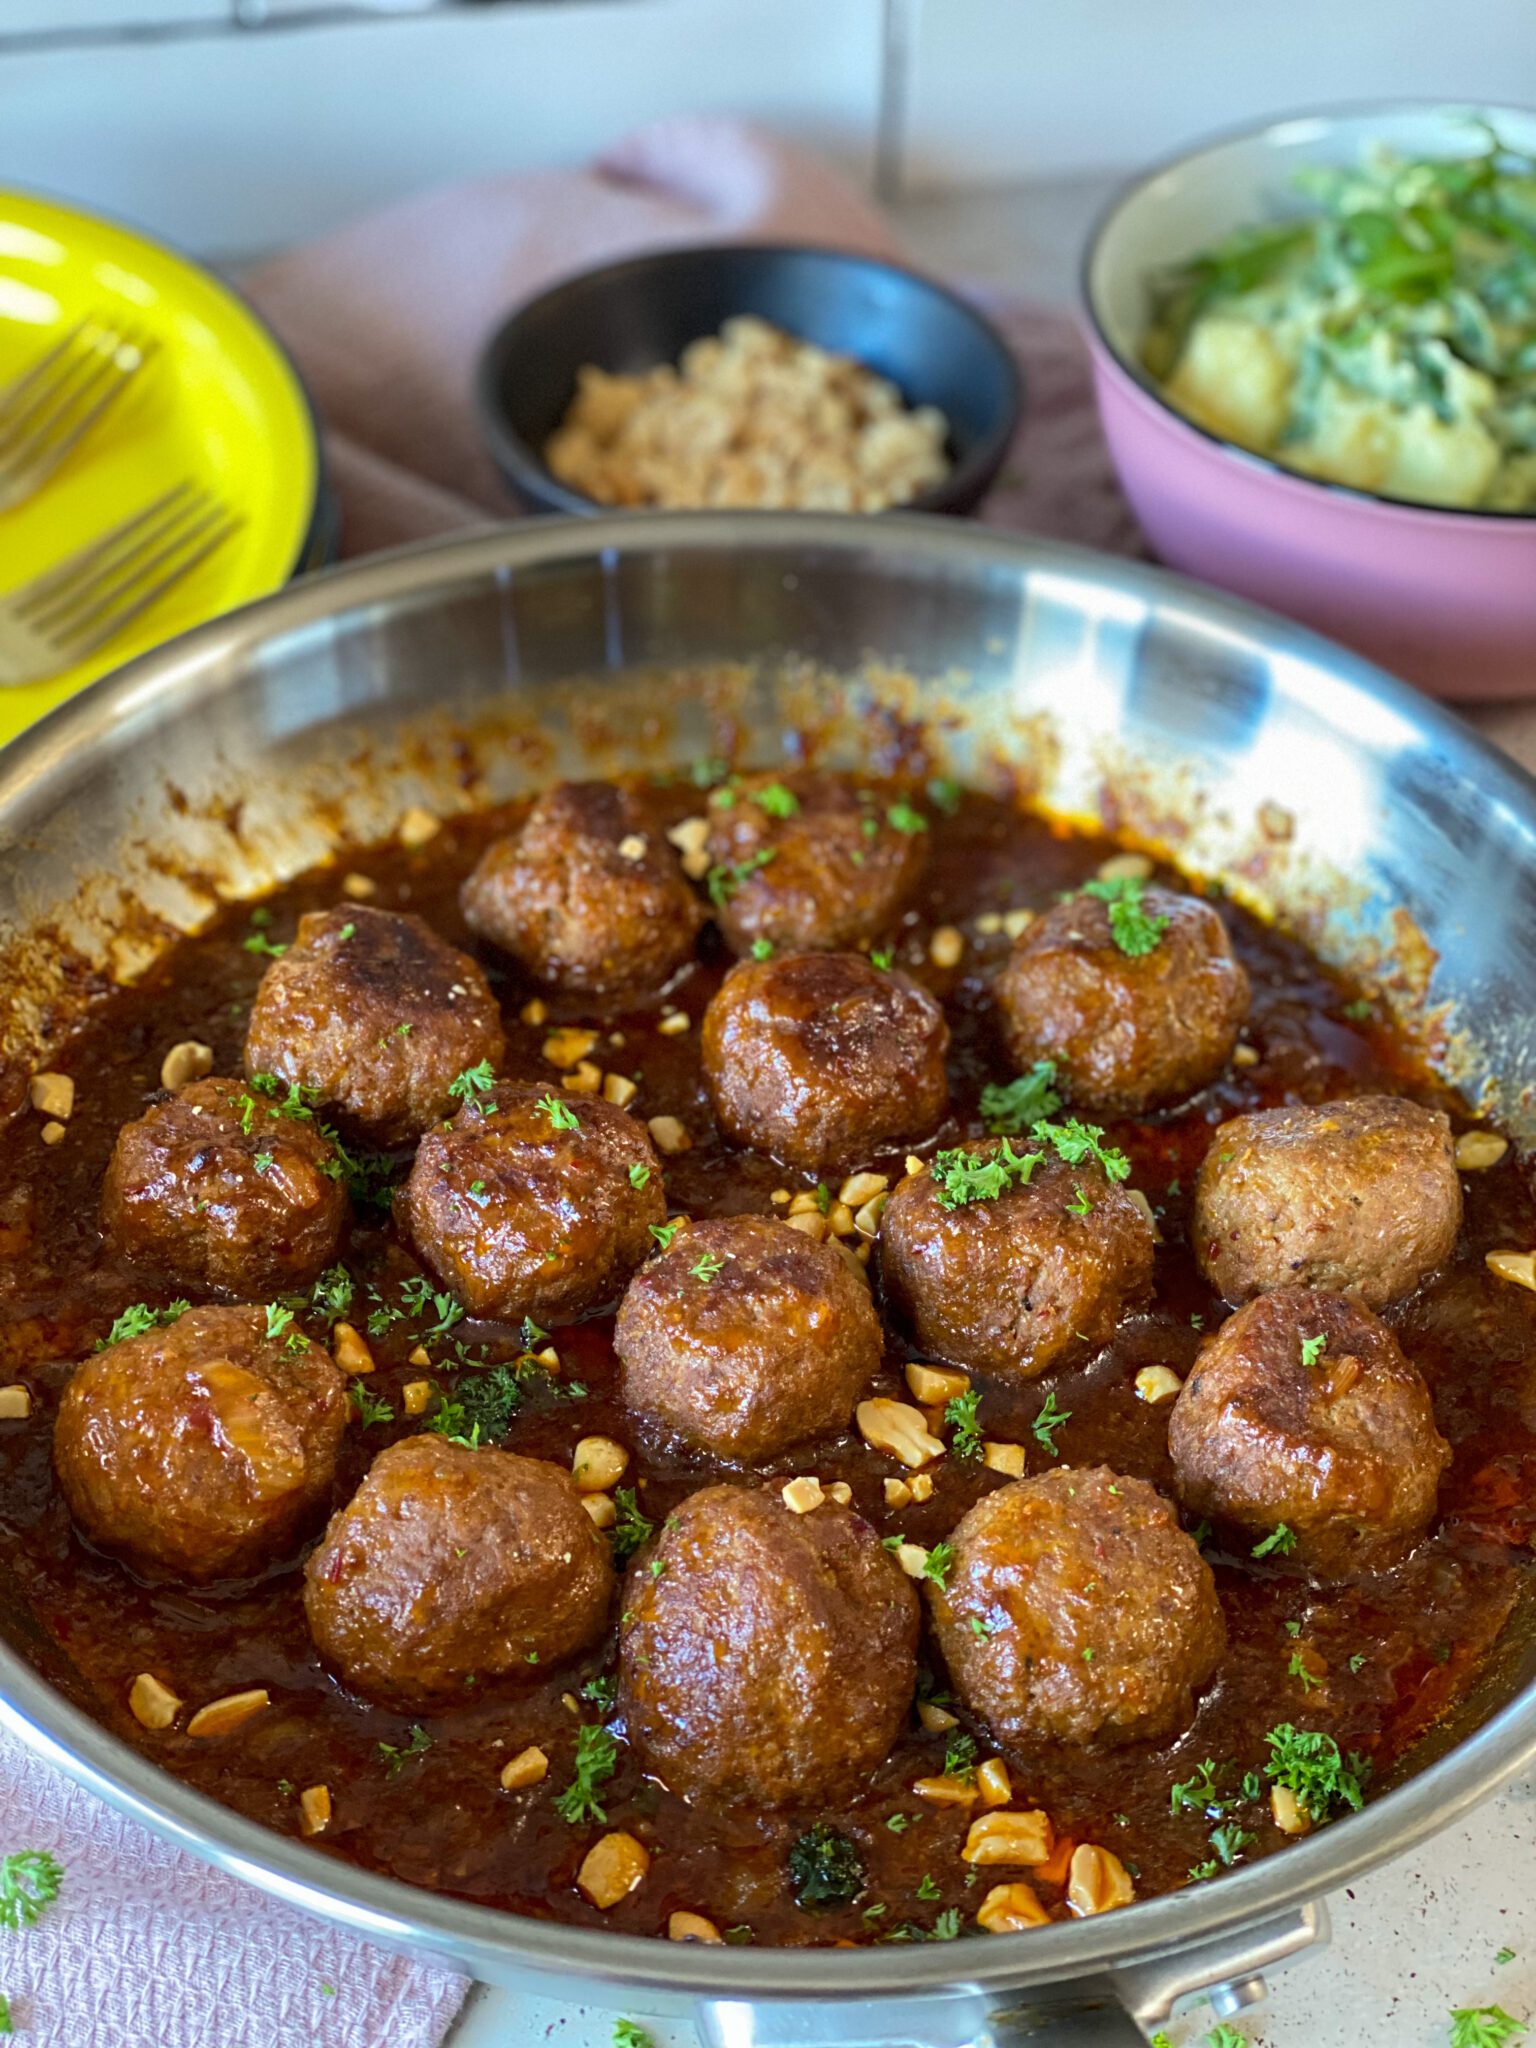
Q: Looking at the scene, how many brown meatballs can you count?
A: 15